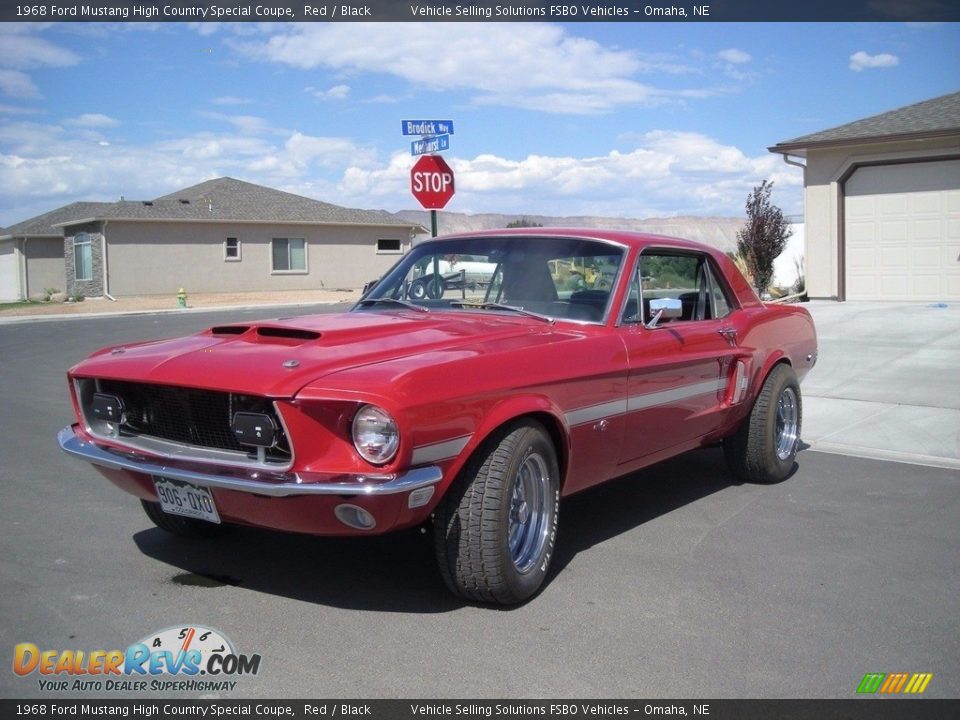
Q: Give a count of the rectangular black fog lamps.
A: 2